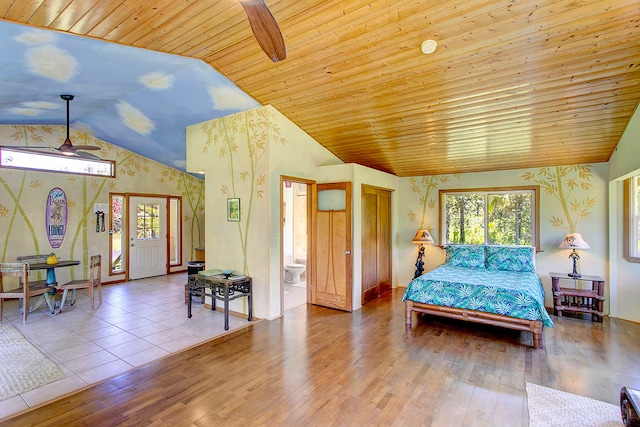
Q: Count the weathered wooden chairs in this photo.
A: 3